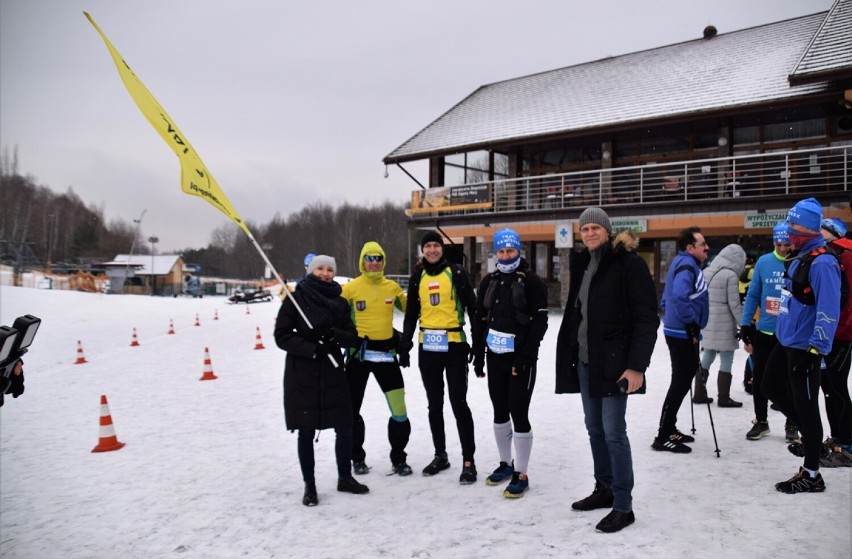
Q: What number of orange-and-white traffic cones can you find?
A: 9